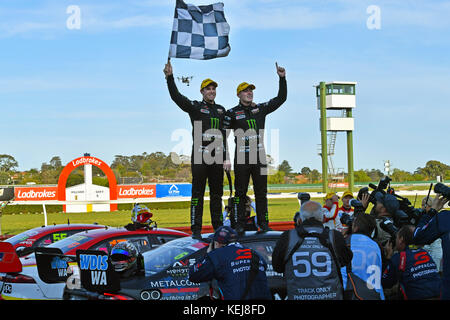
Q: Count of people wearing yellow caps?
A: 4